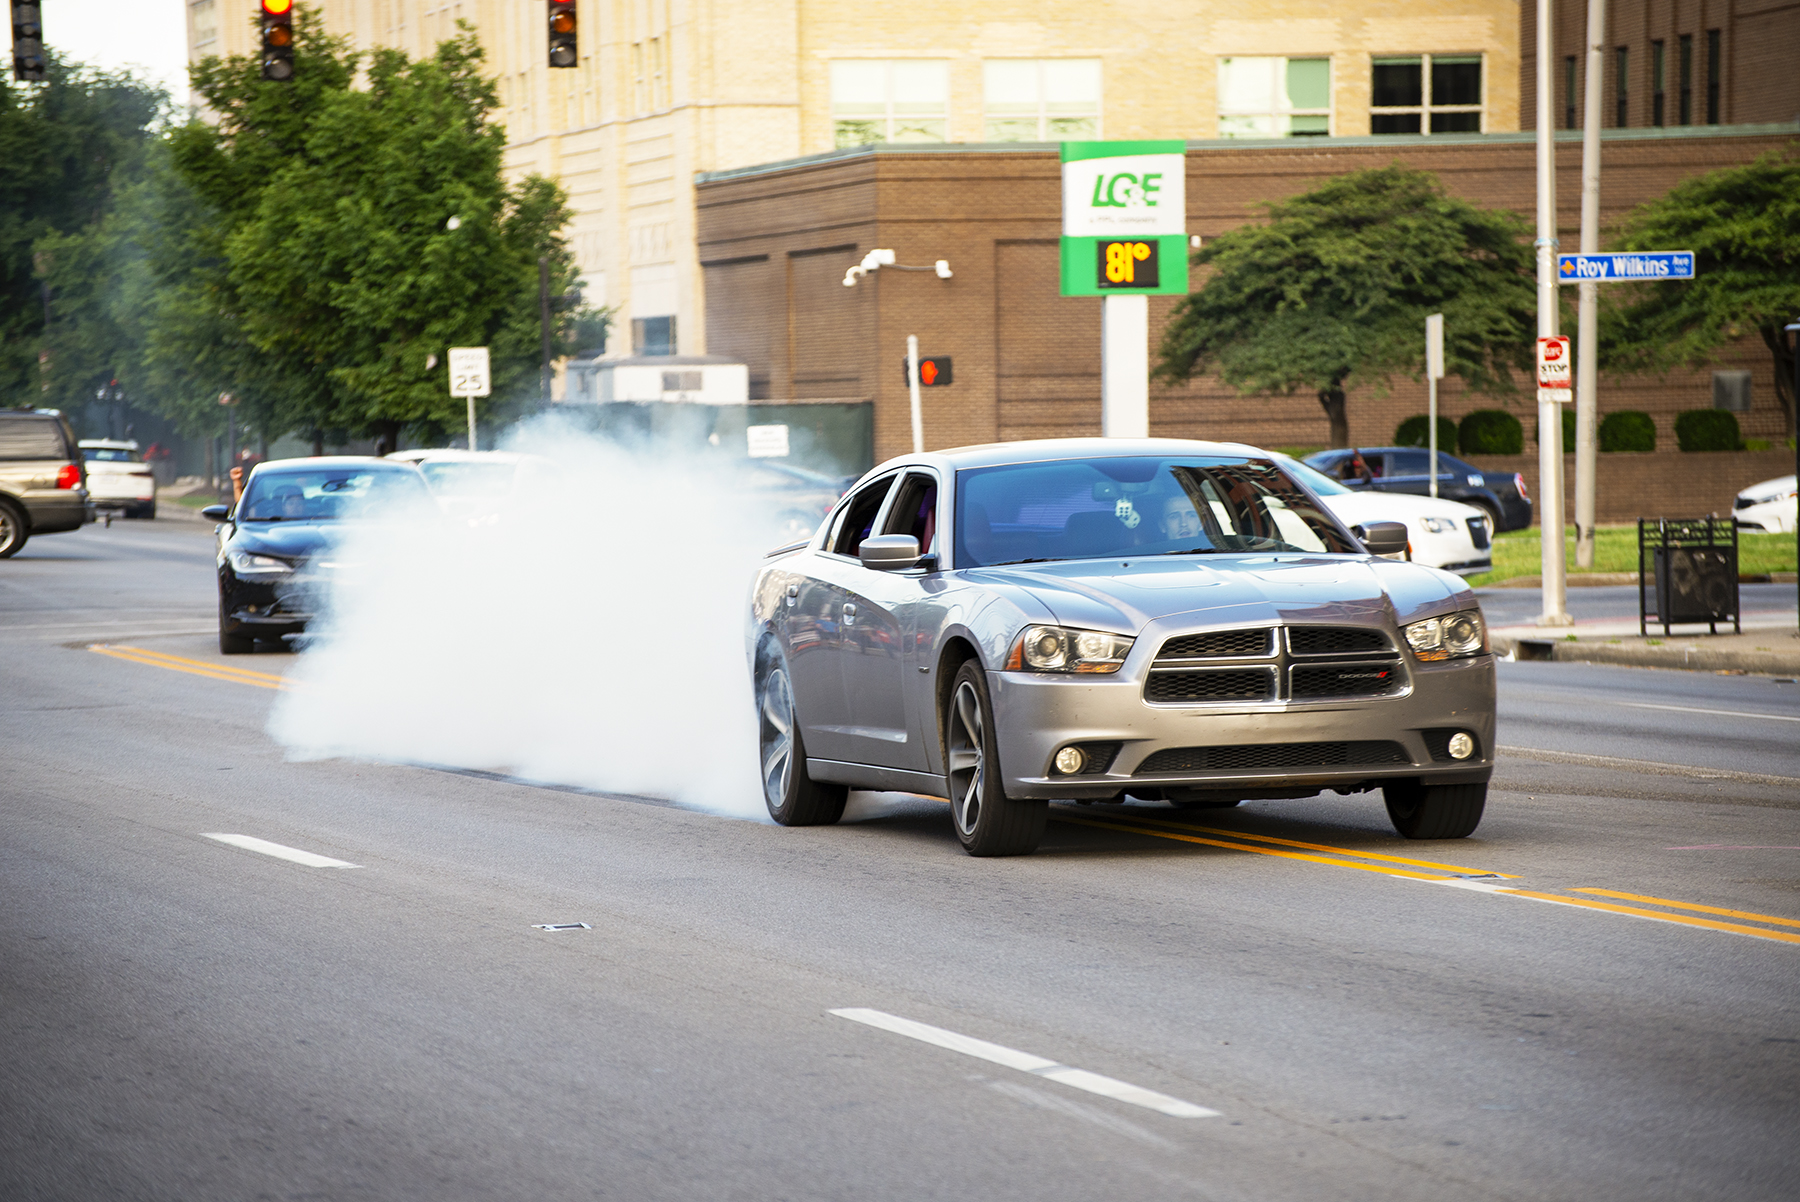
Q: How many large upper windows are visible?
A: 4